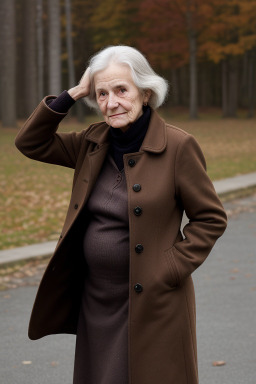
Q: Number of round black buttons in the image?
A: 5